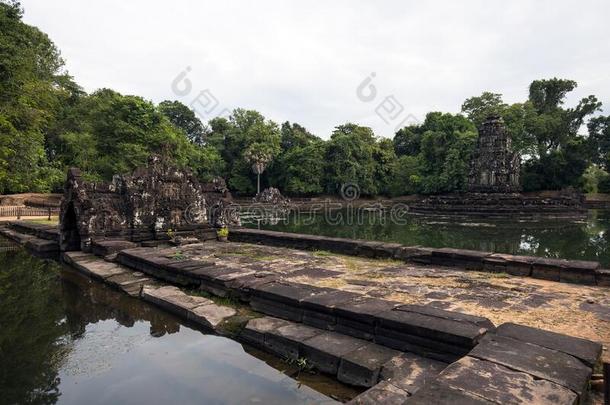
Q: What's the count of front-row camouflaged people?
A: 0